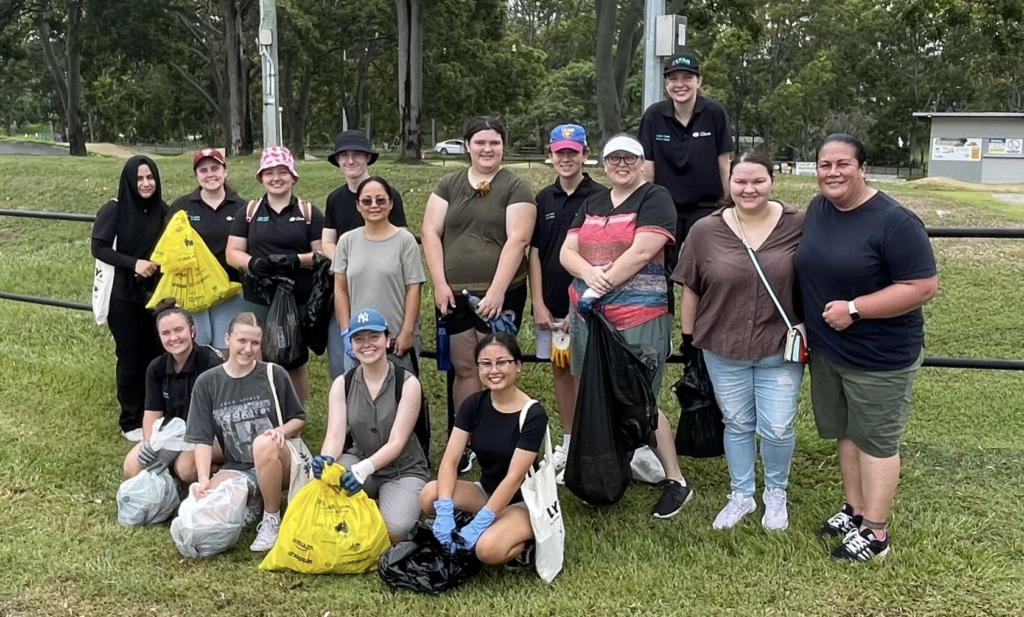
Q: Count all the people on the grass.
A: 15